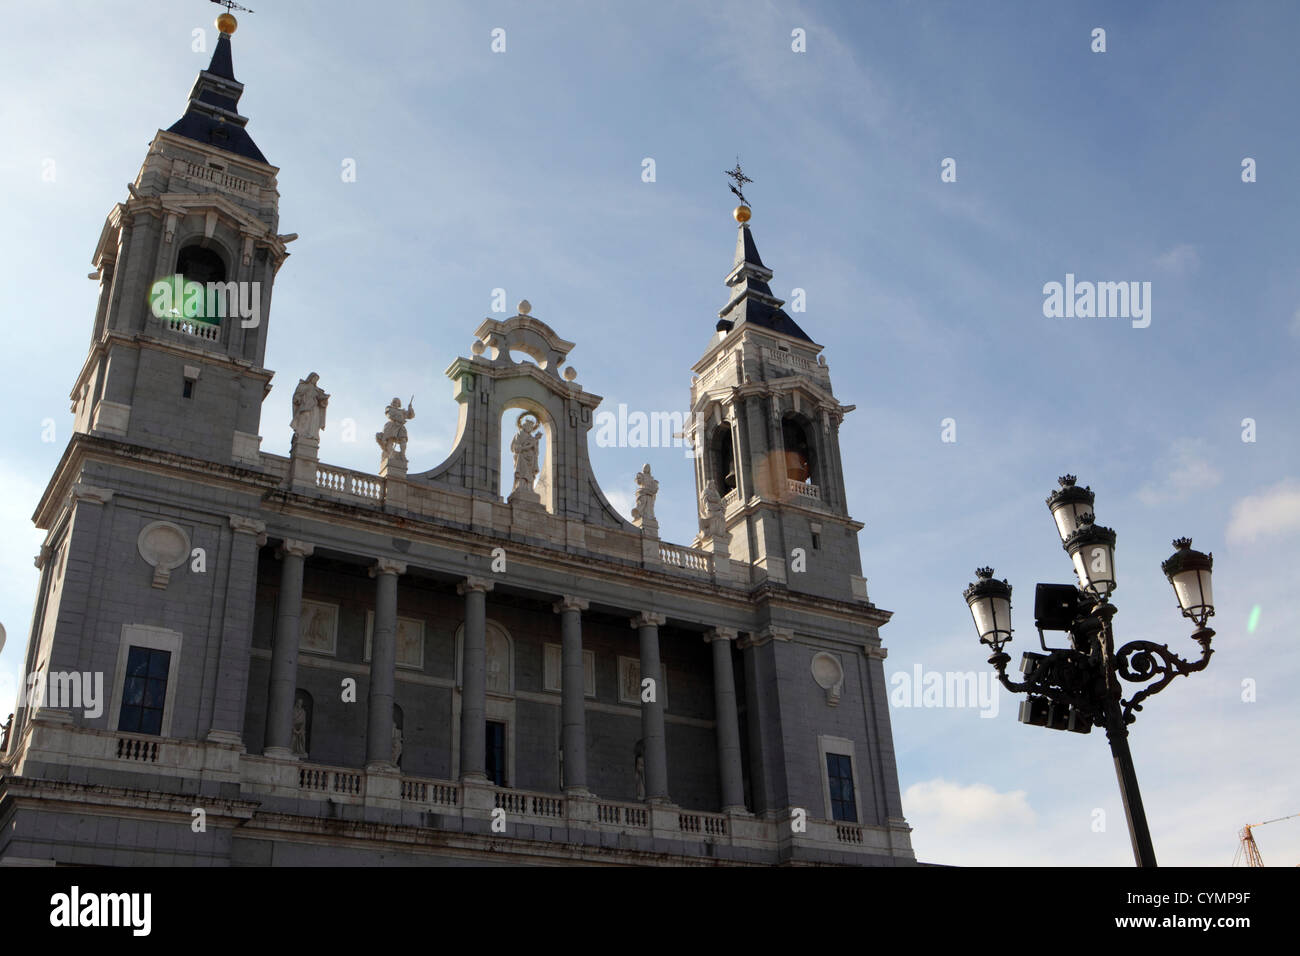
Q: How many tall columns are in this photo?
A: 6